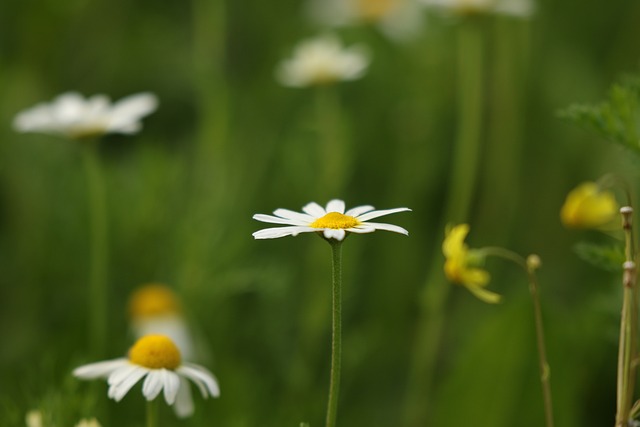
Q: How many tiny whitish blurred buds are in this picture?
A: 2